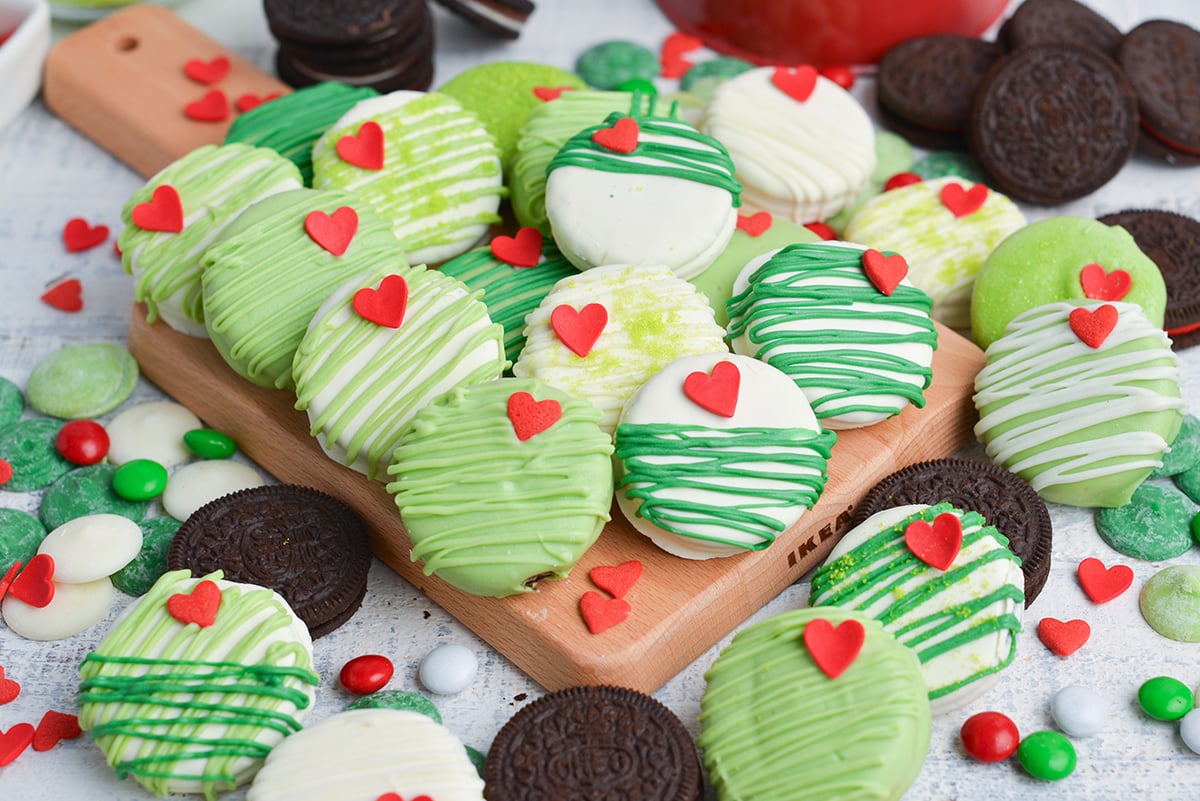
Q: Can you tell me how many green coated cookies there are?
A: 10